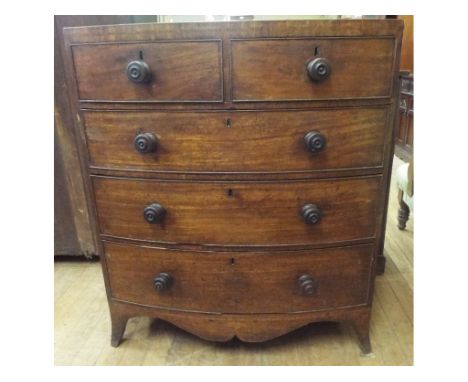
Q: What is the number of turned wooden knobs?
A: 8